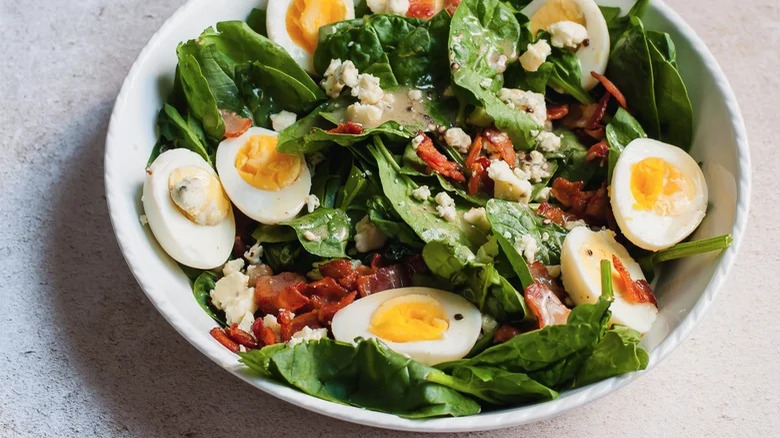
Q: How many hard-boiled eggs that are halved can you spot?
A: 7